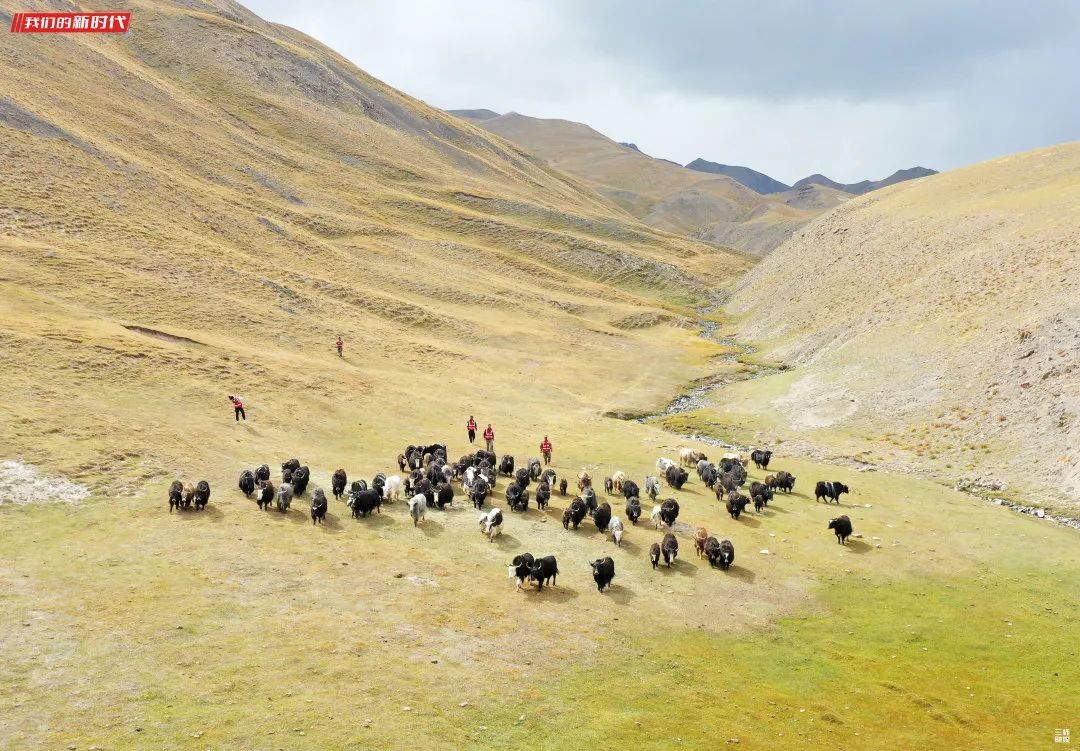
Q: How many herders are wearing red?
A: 5